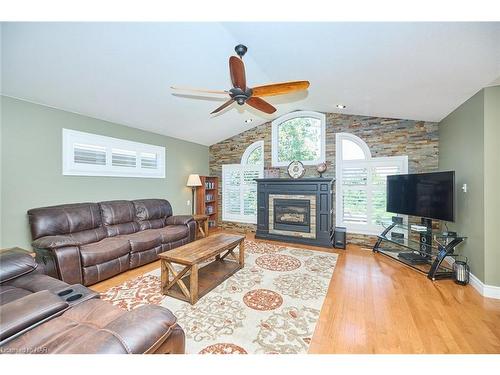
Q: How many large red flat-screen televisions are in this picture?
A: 0